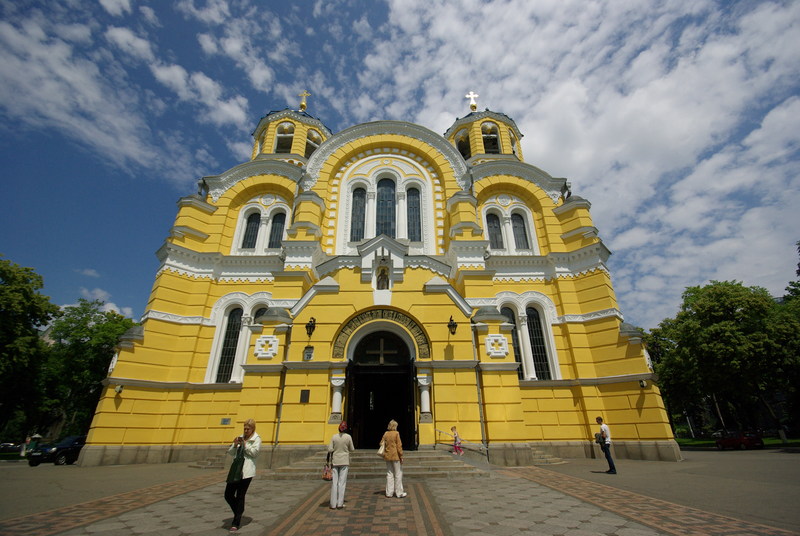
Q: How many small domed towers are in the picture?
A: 2